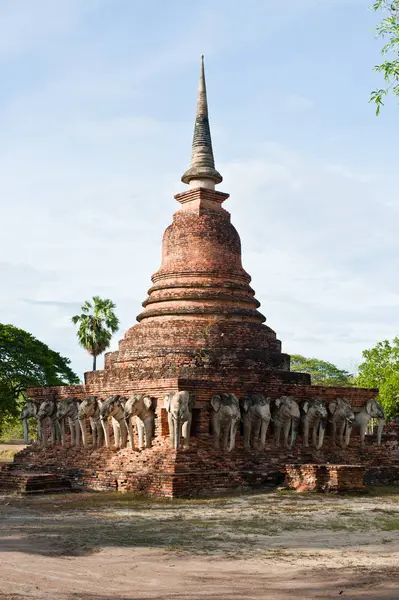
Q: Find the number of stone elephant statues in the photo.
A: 13